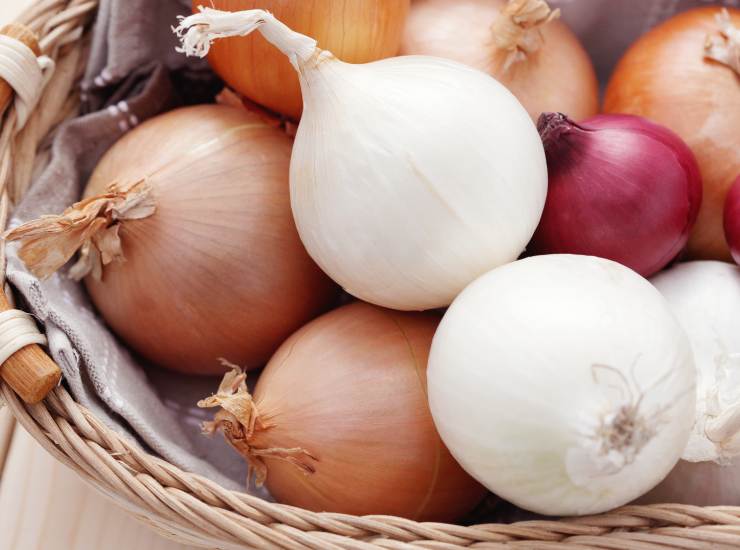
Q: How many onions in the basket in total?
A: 10